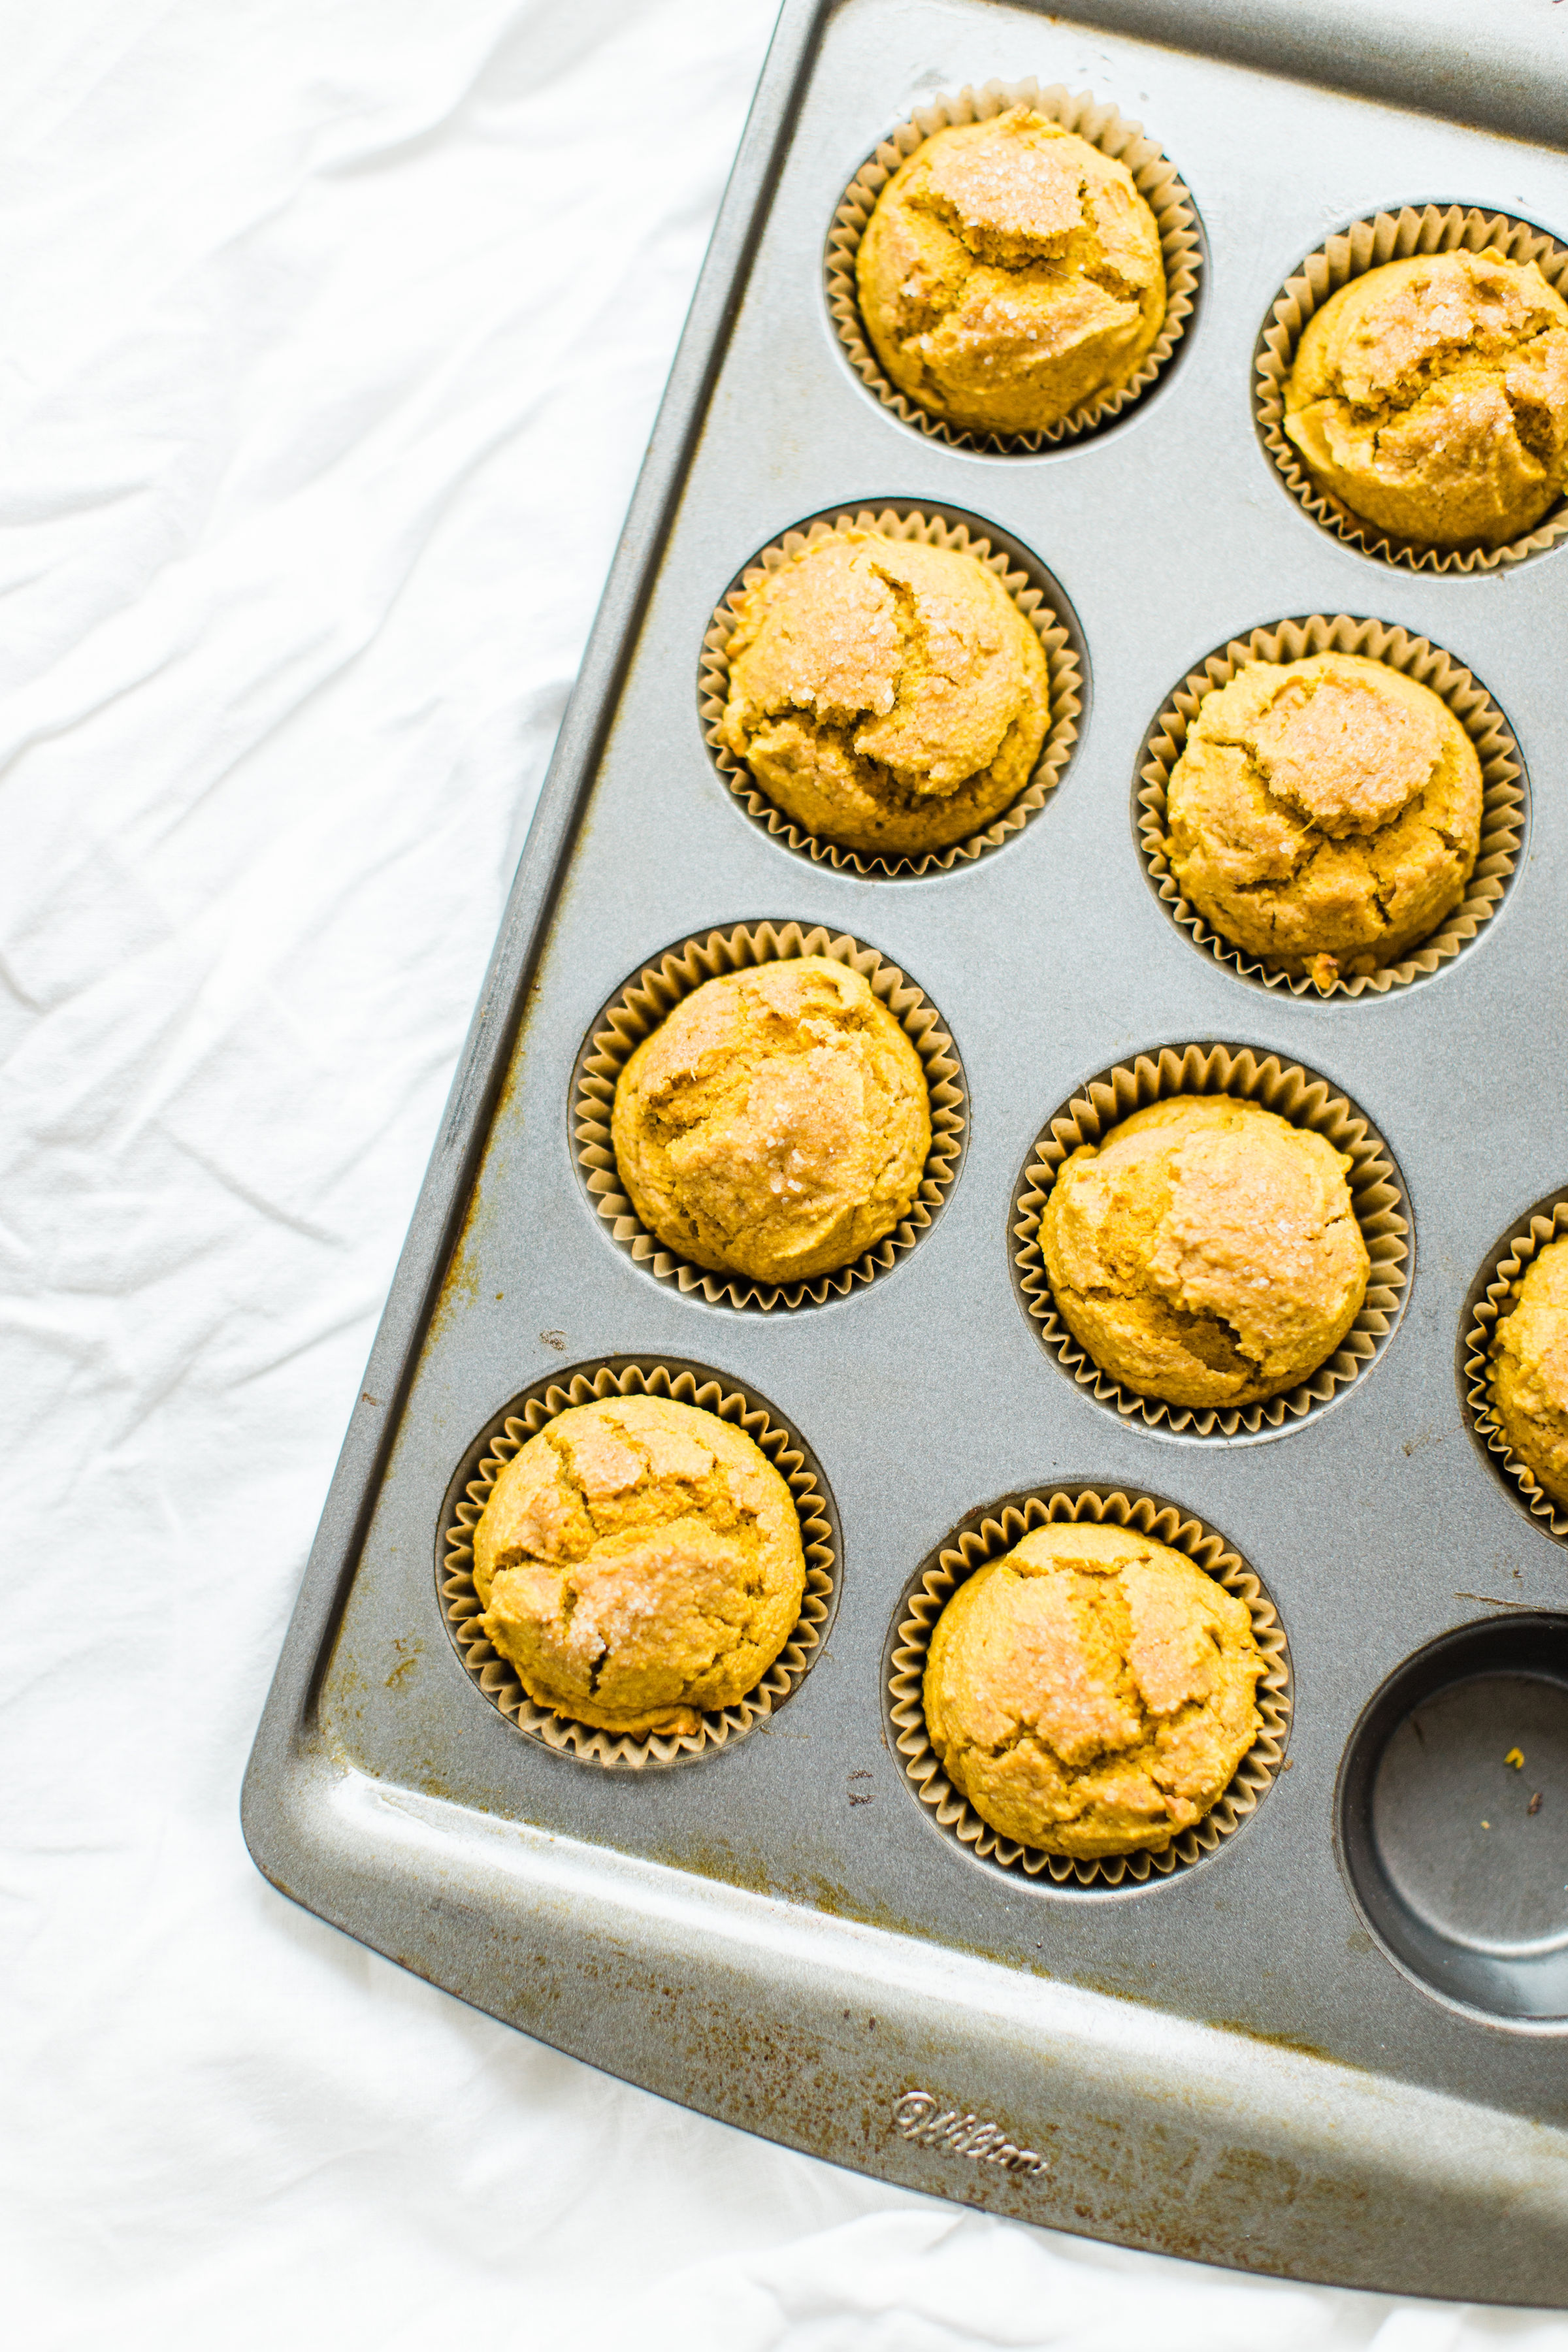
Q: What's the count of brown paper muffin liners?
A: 9